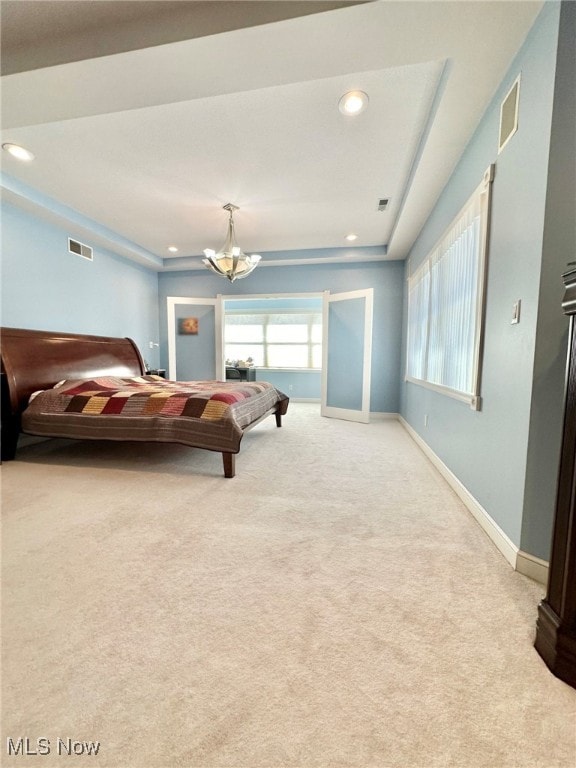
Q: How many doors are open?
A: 2